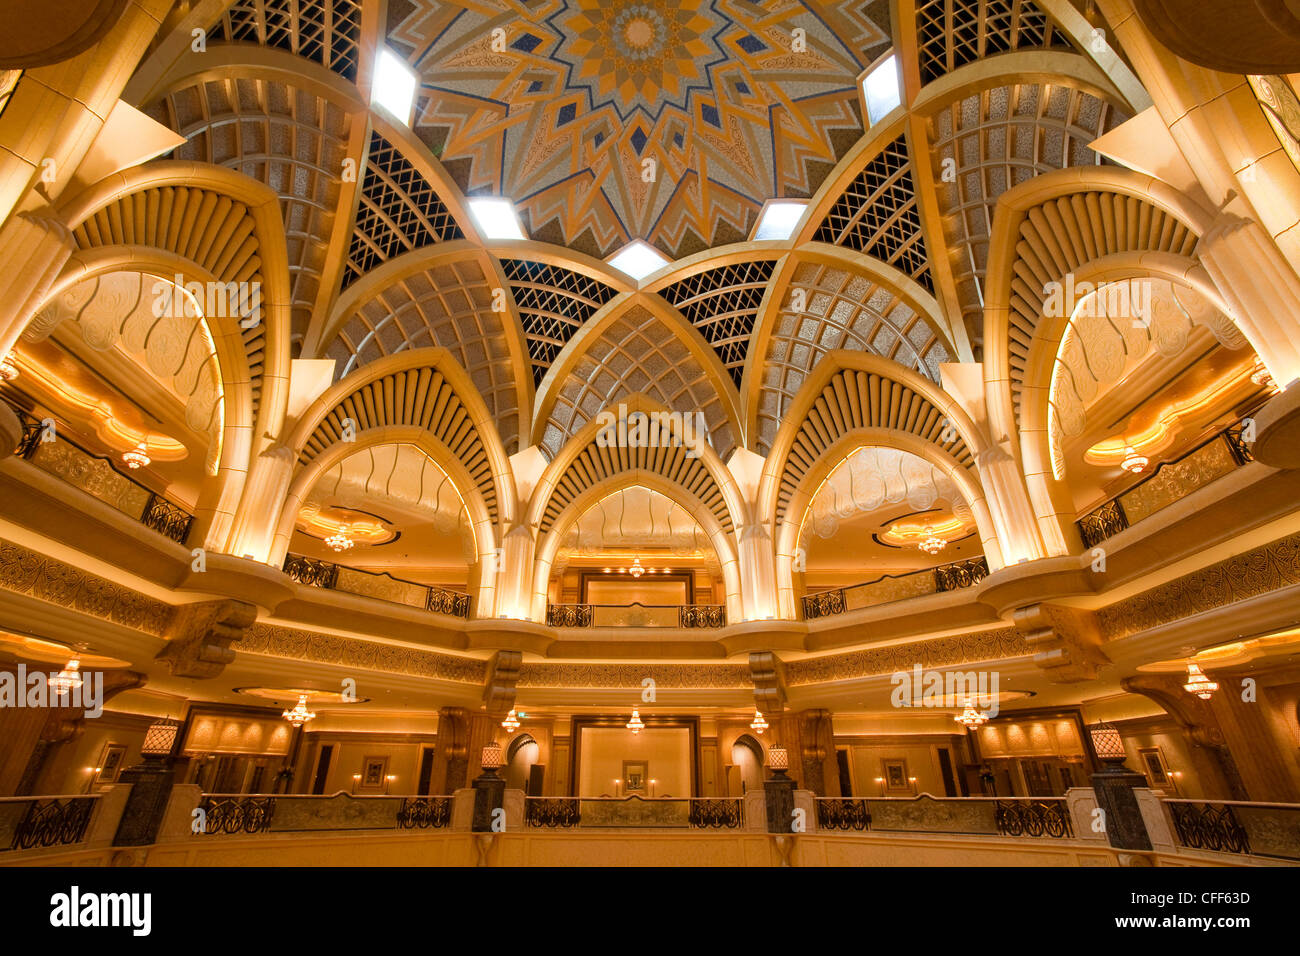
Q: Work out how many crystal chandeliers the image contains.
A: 14